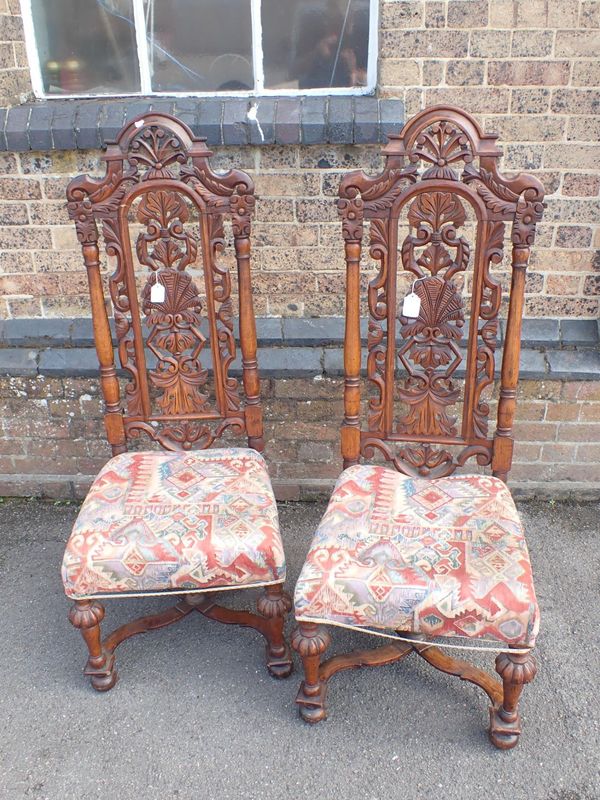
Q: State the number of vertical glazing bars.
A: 2